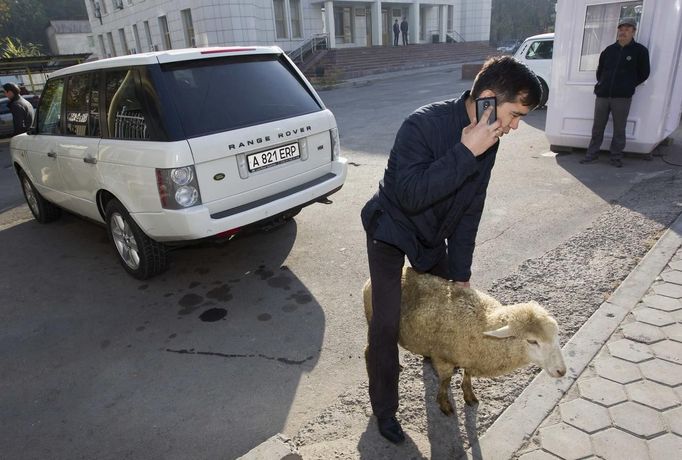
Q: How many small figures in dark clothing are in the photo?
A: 2